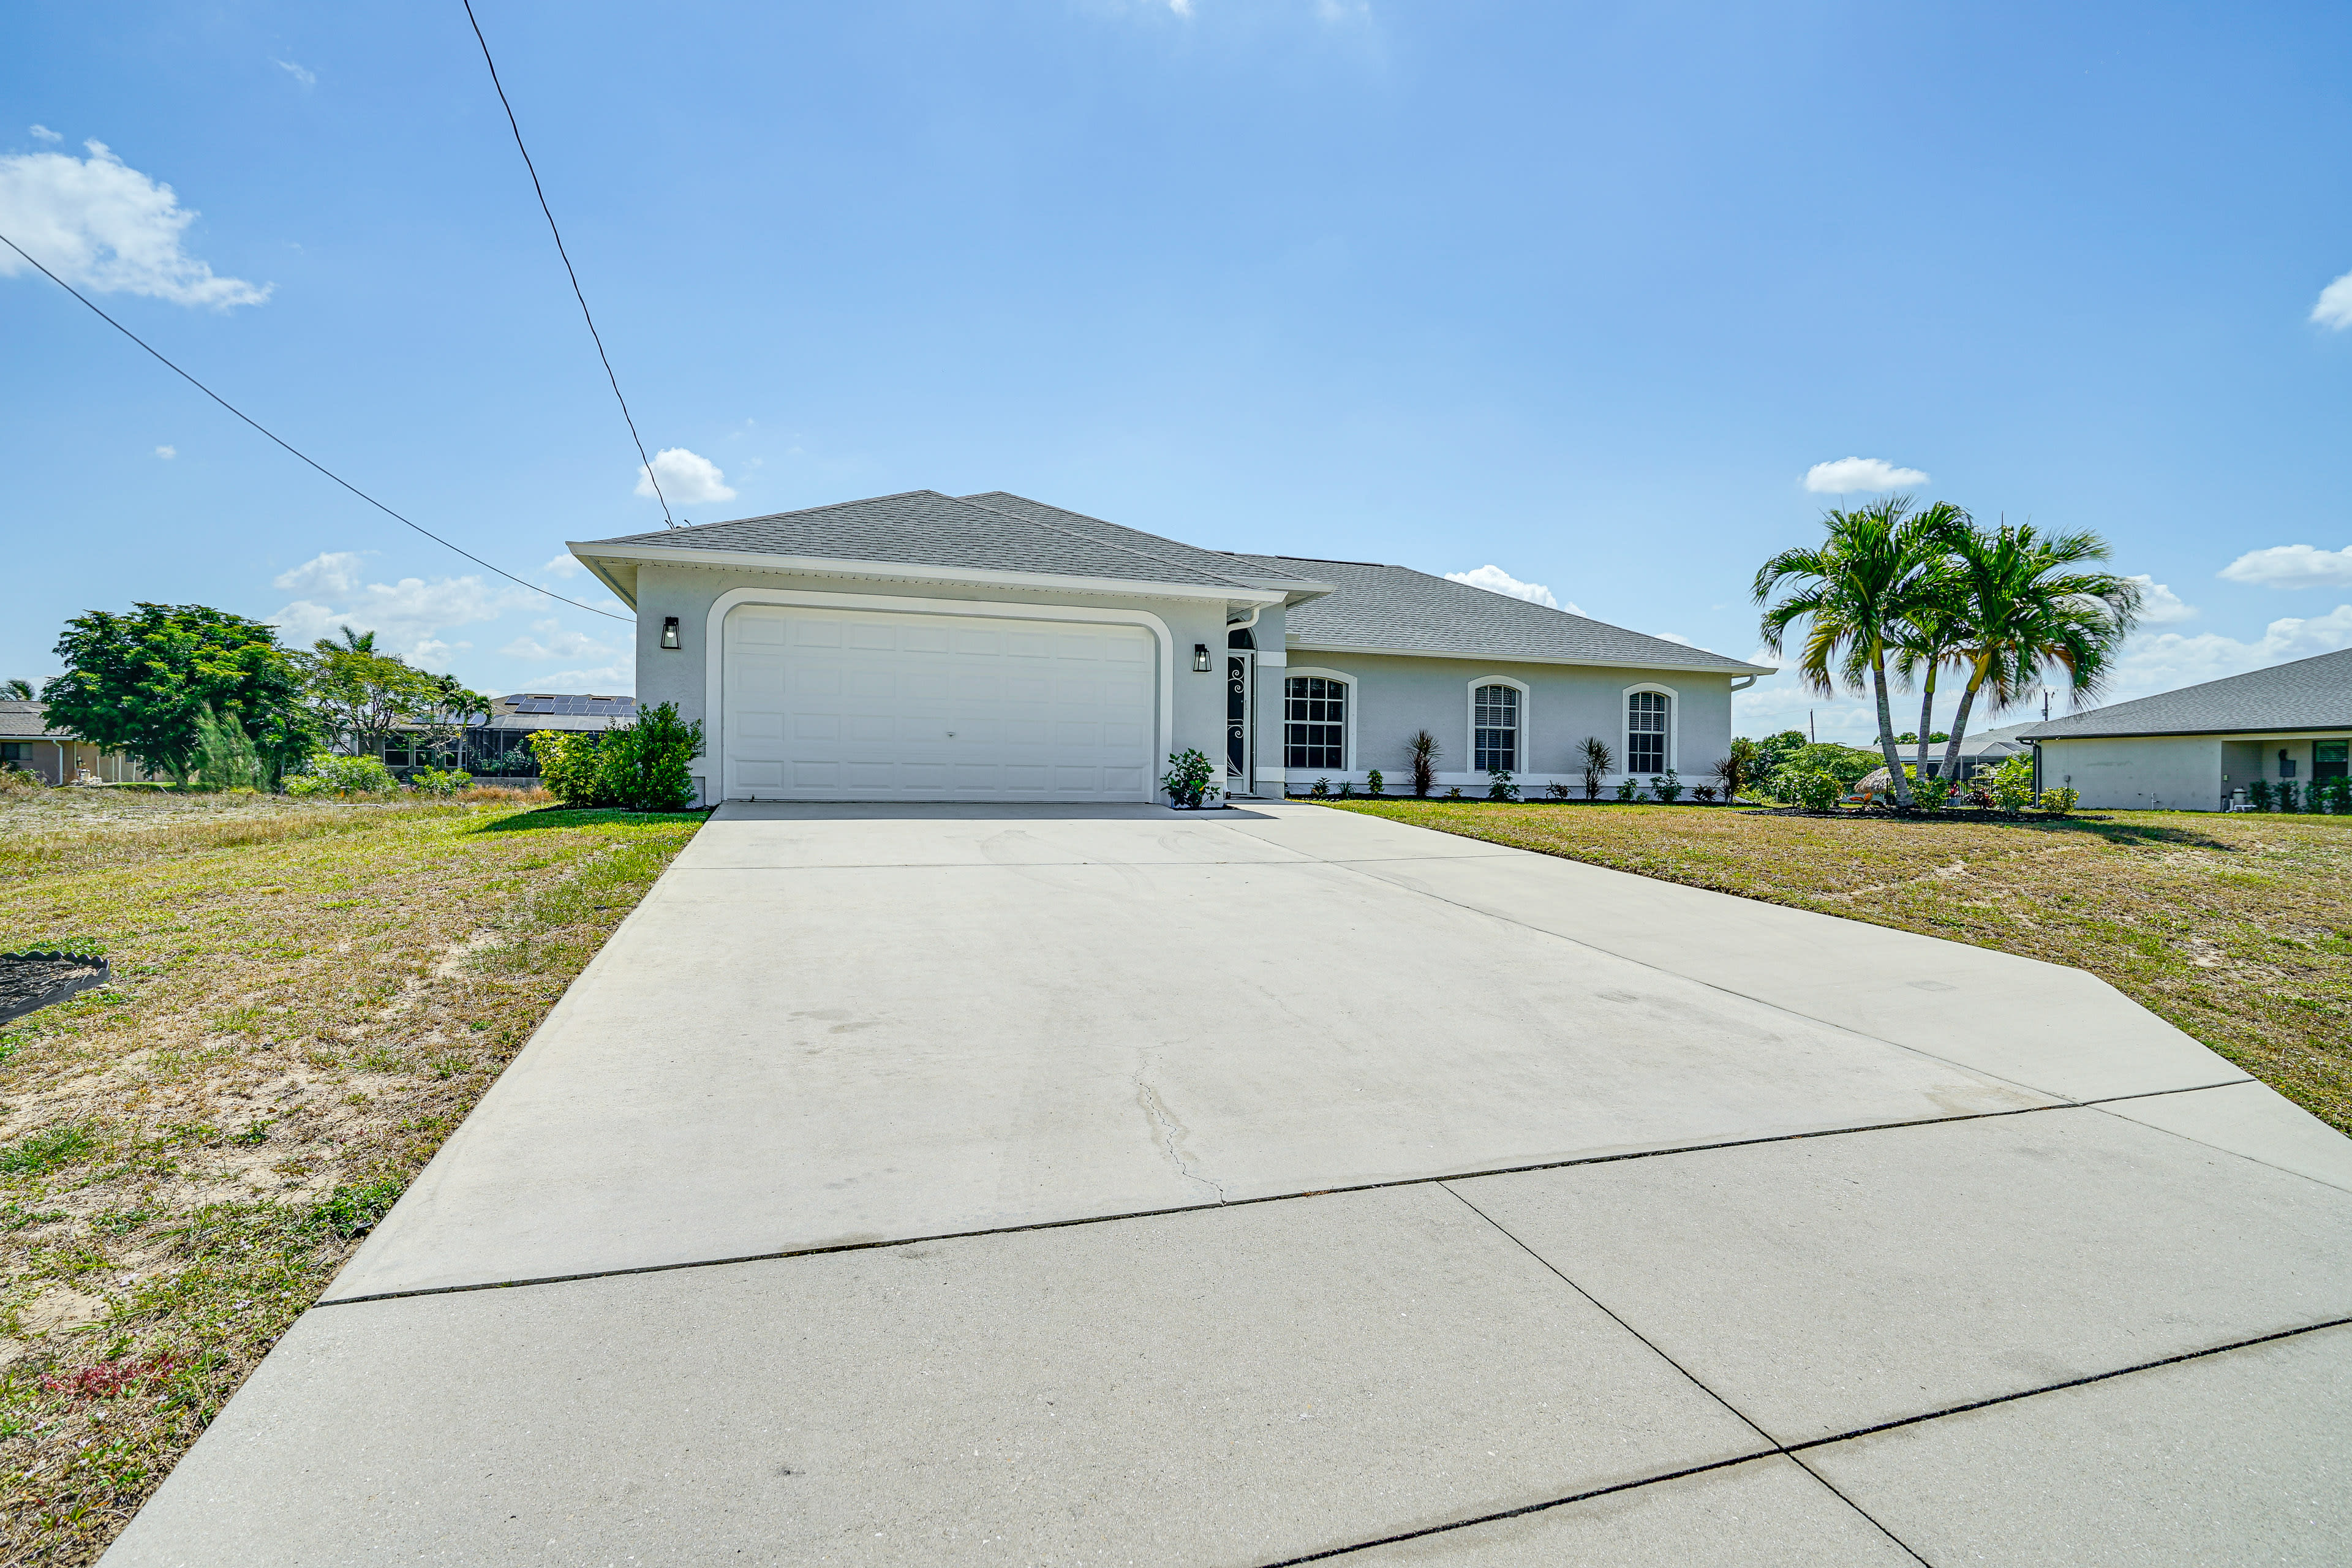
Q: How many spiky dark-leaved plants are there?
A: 3